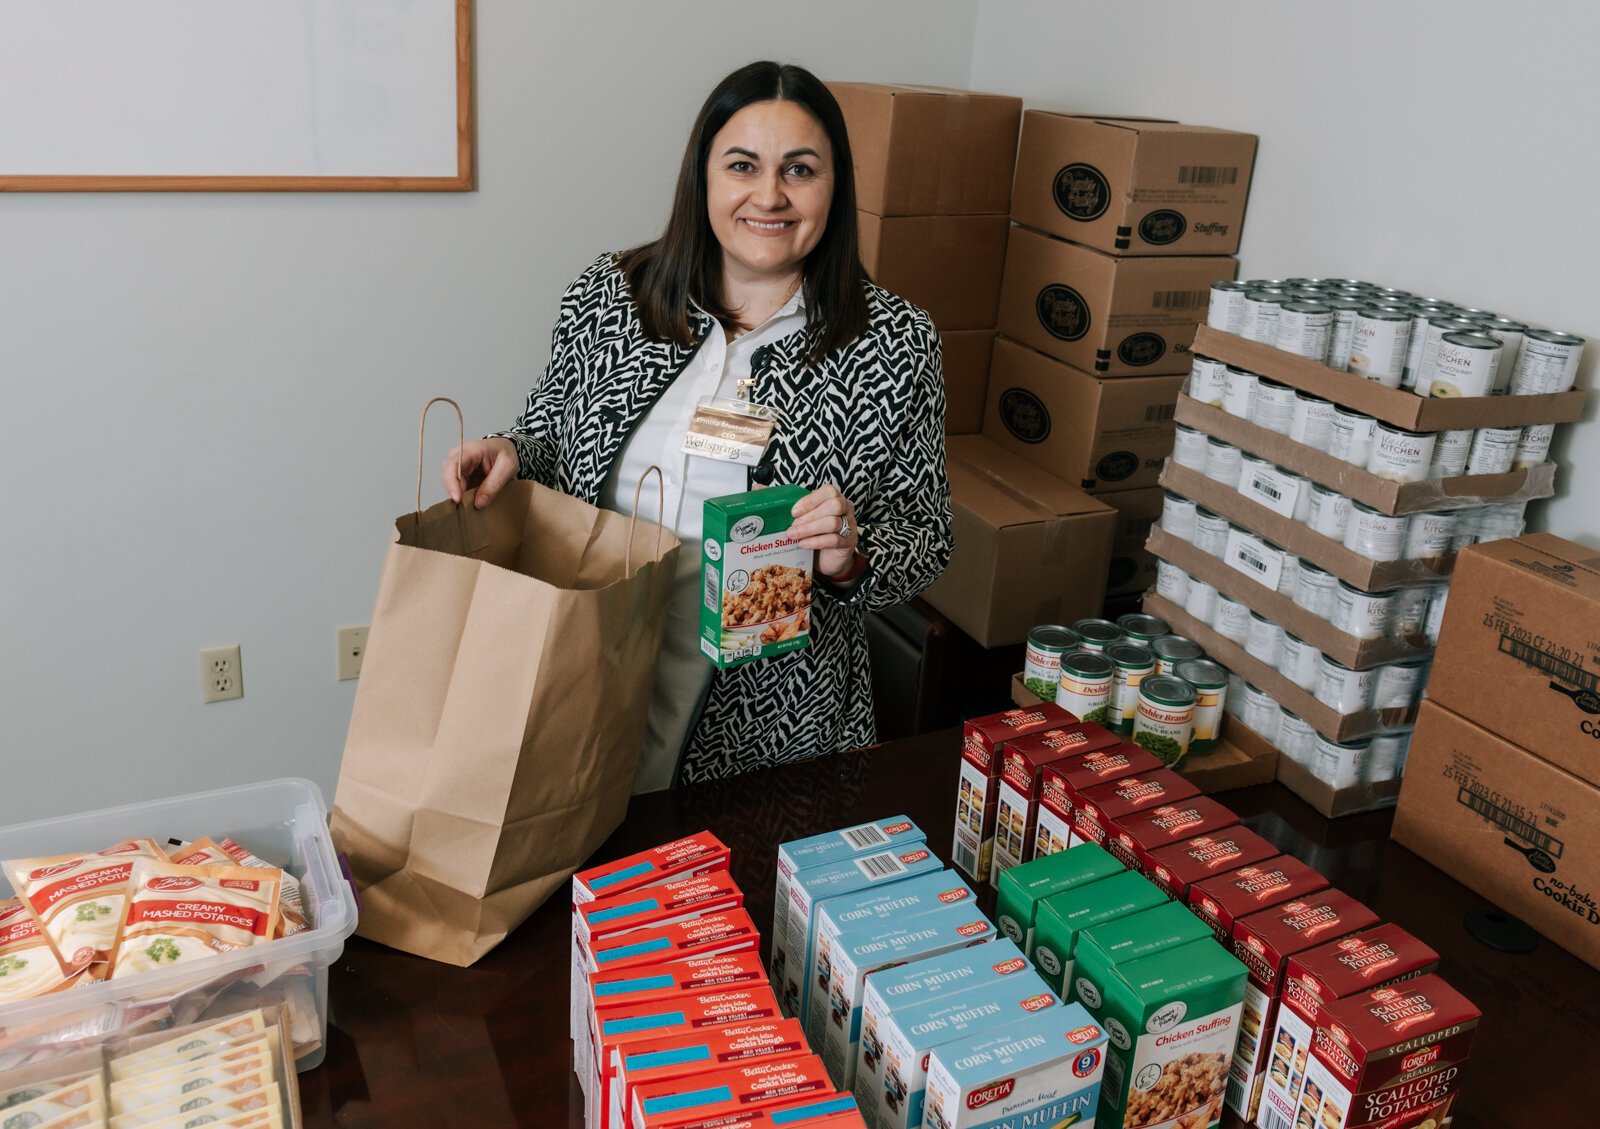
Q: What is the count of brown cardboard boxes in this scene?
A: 10